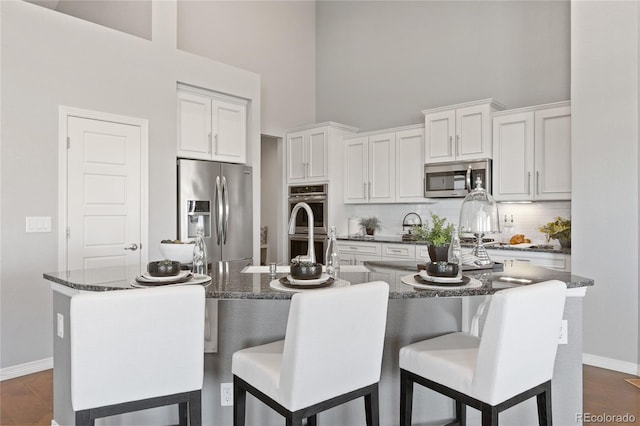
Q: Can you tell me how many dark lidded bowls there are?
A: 3